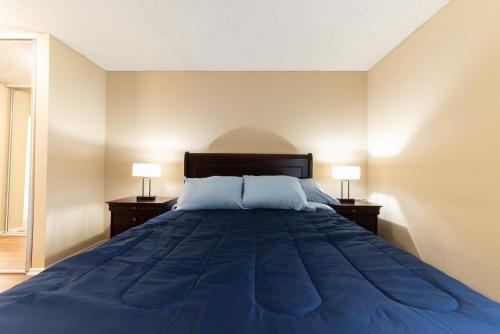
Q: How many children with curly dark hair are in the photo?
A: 0